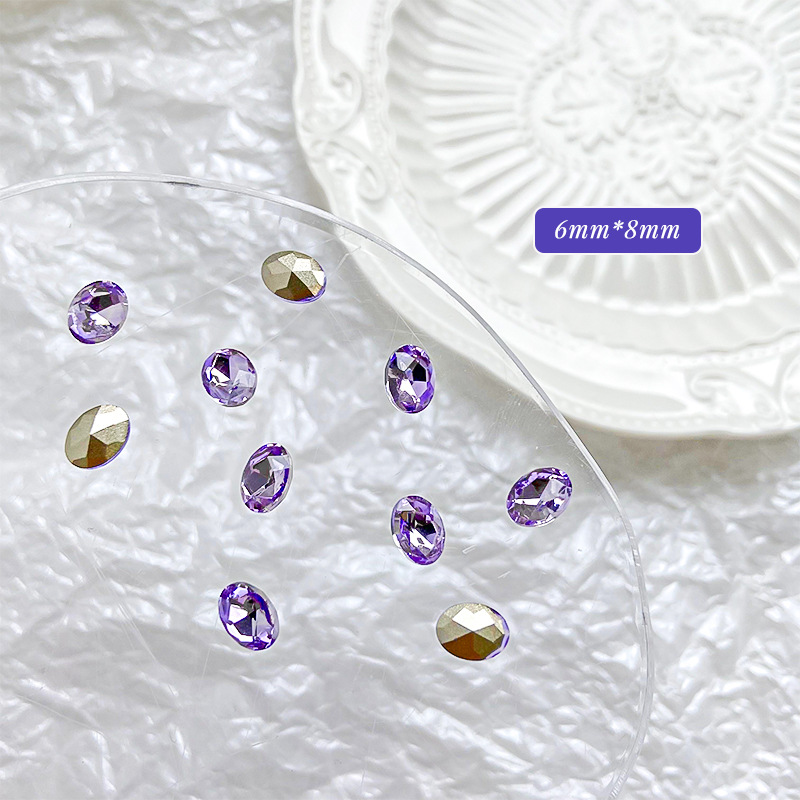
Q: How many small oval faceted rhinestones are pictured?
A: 10